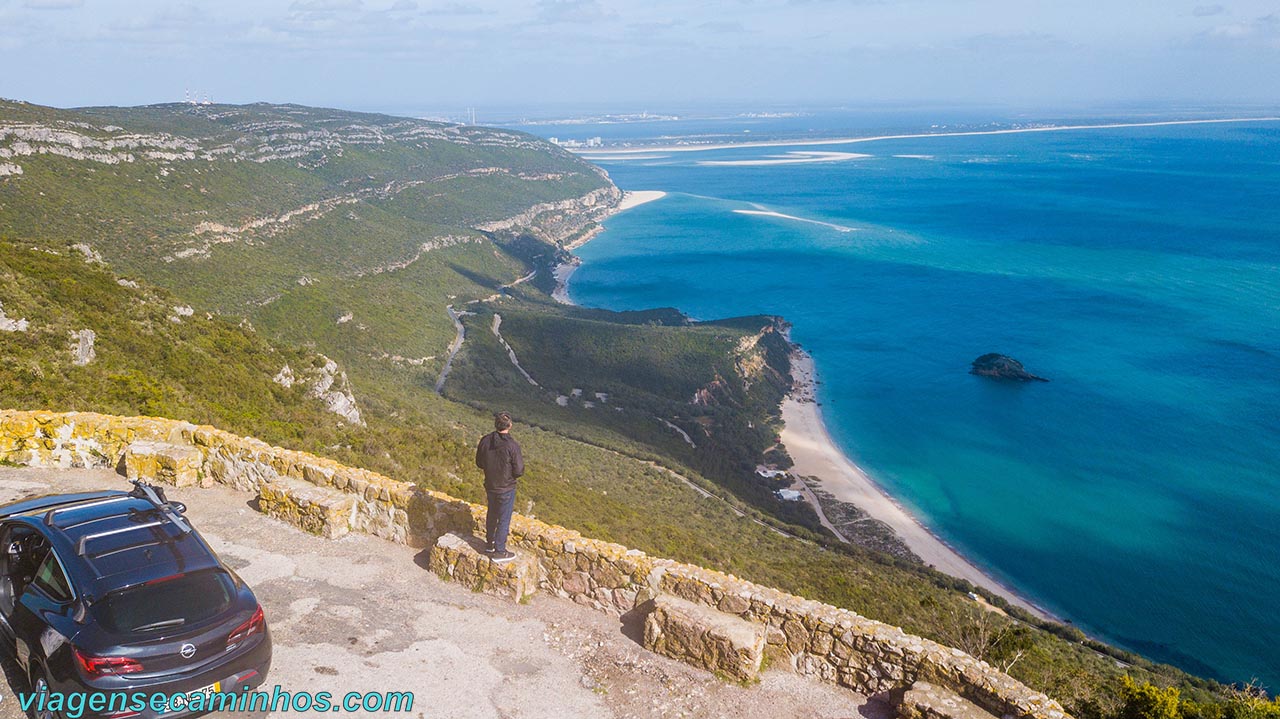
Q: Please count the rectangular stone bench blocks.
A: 5